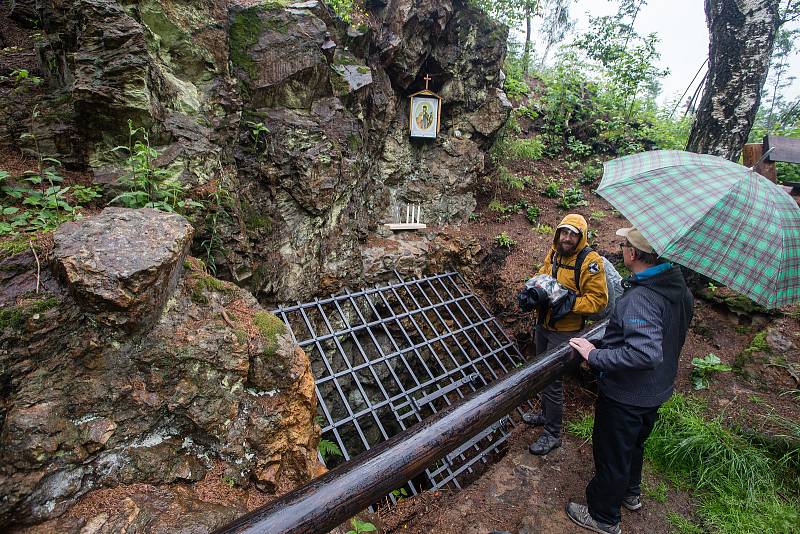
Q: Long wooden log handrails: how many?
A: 1